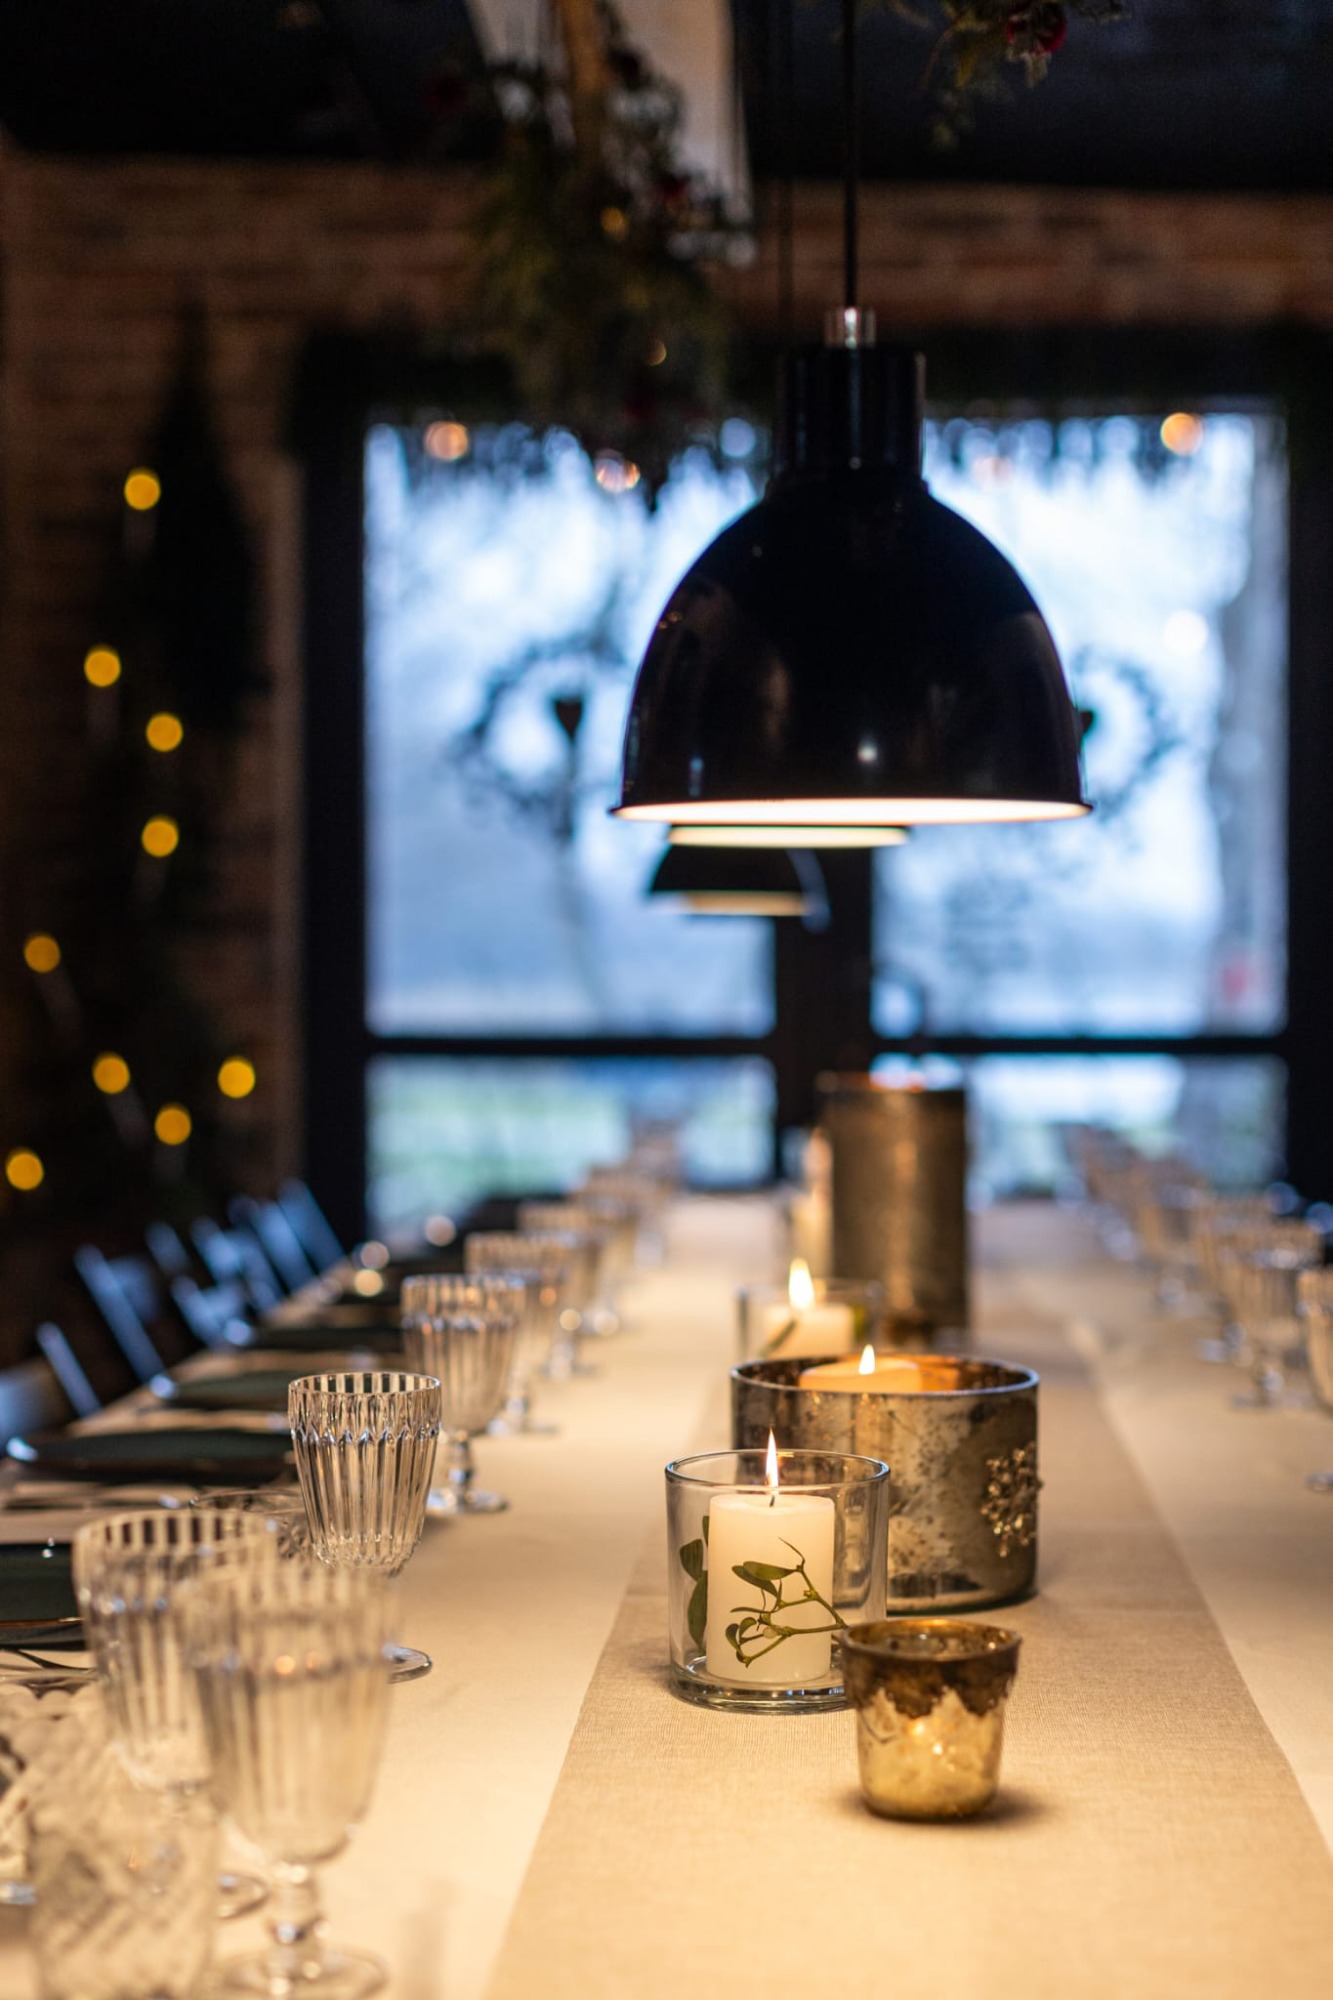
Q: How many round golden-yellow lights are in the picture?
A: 9